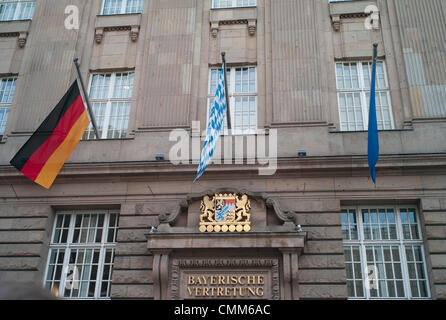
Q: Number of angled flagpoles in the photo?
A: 3